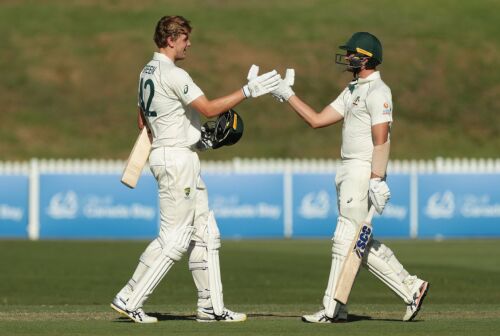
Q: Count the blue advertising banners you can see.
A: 5